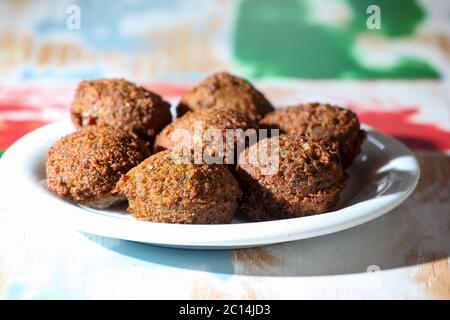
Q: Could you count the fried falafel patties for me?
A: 7